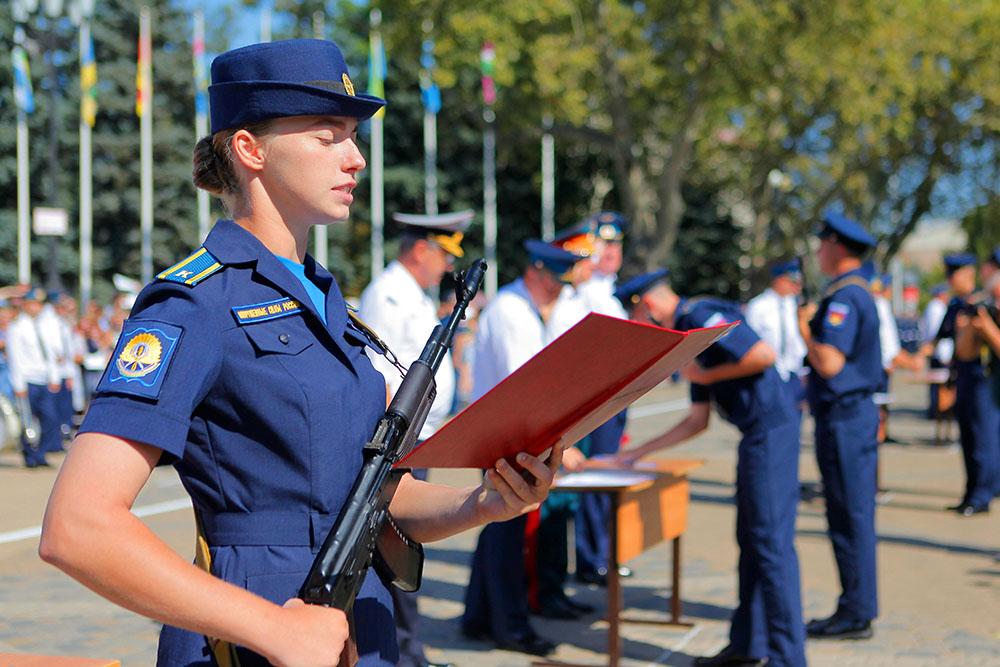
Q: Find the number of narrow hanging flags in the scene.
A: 7